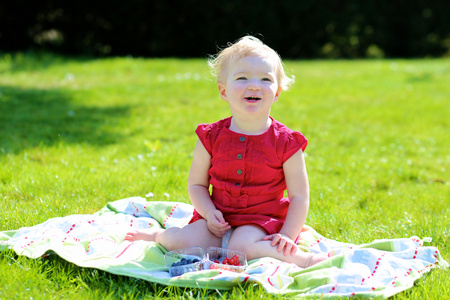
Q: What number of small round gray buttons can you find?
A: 4